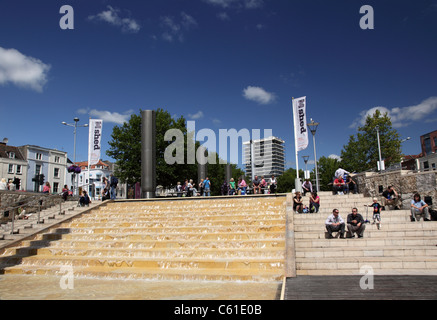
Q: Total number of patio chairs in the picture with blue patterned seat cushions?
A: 0